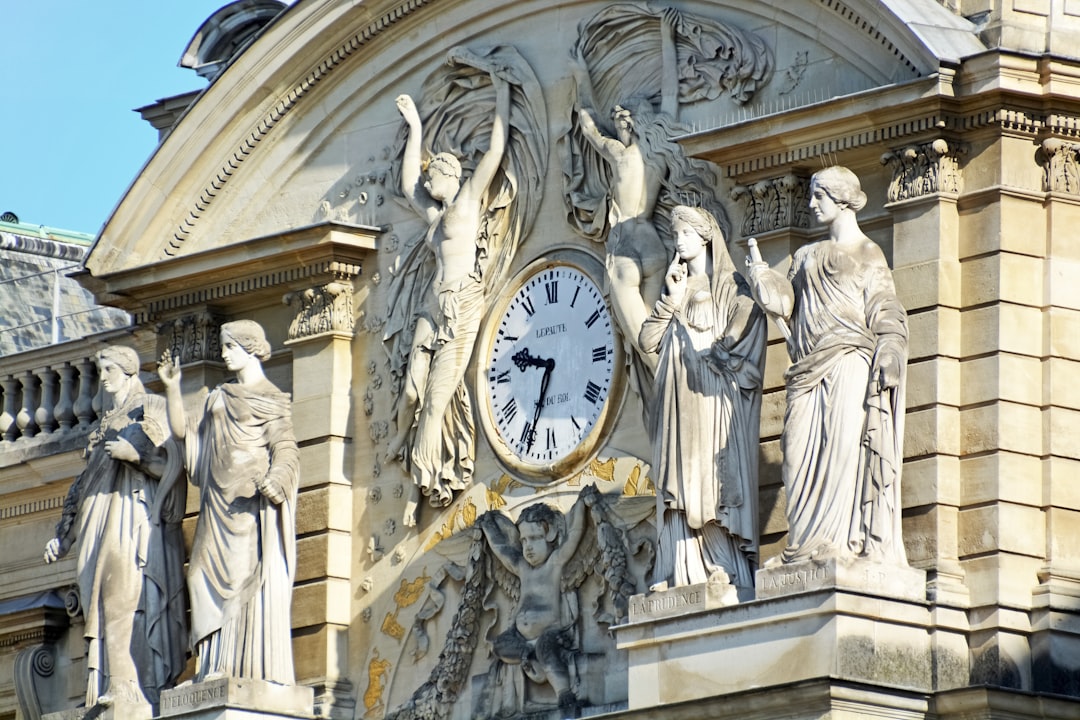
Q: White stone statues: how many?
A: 7